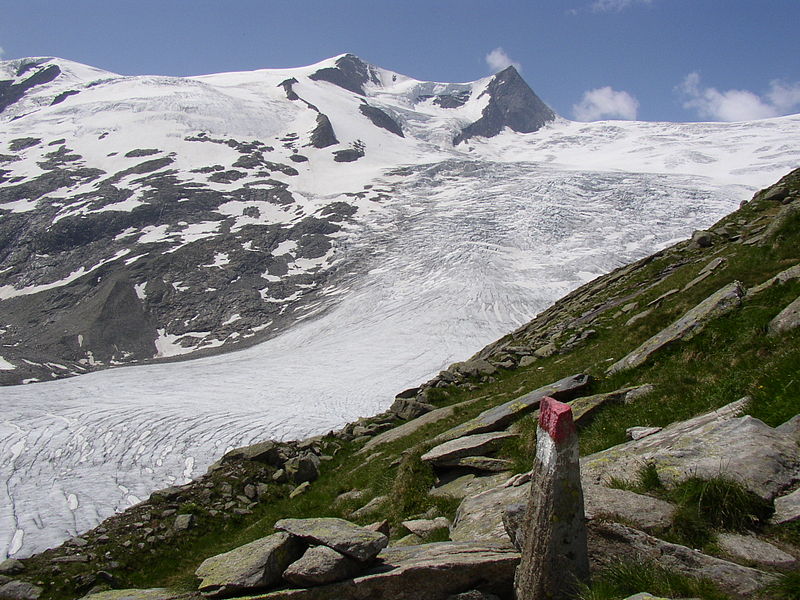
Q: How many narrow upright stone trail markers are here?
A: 1